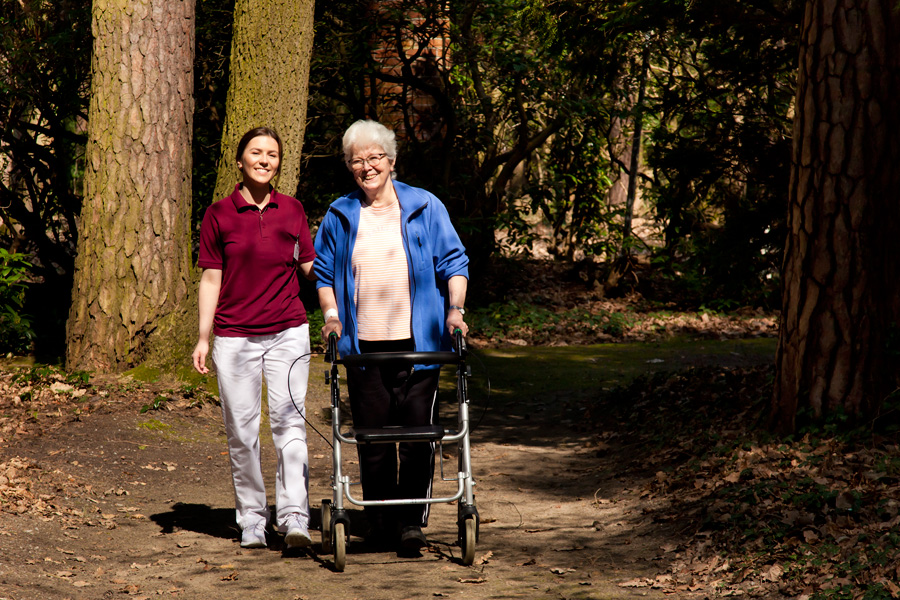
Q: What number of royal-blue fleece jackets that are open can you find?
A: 1